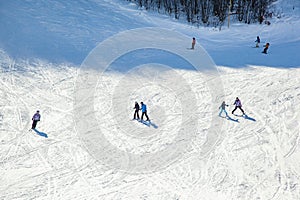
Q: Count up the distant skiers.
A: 3